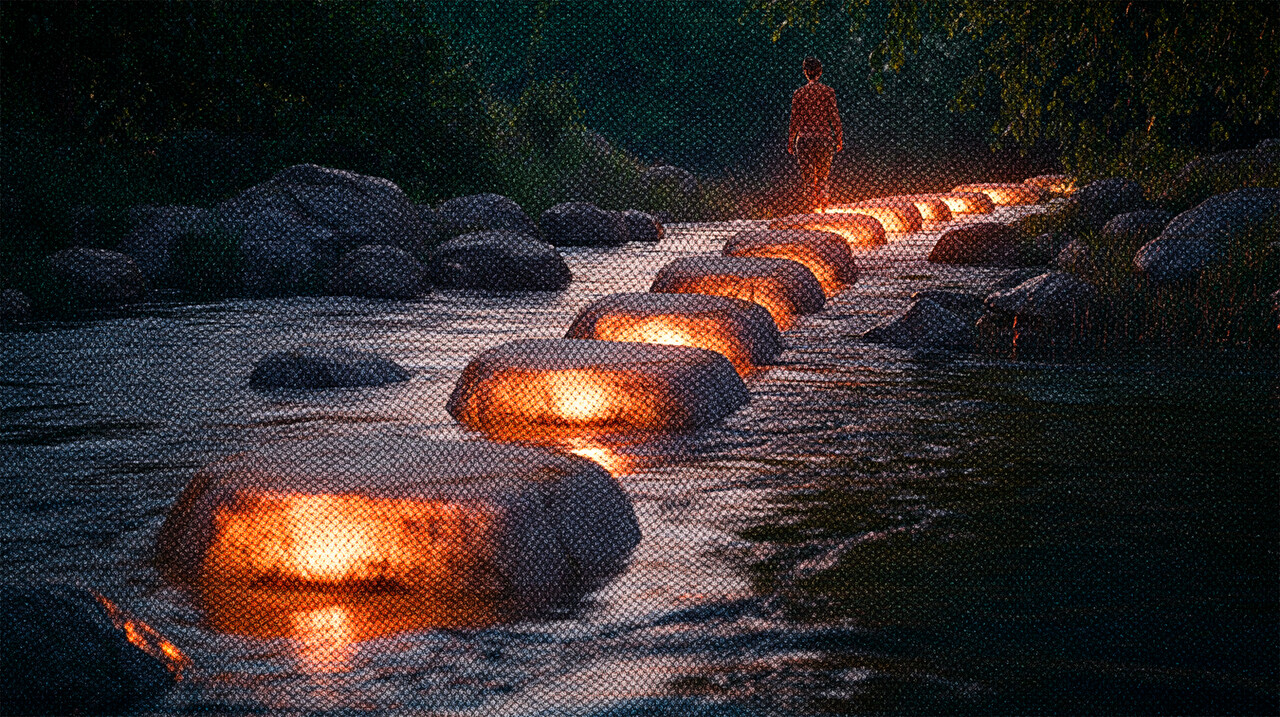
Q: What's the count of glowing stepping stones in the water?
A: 11